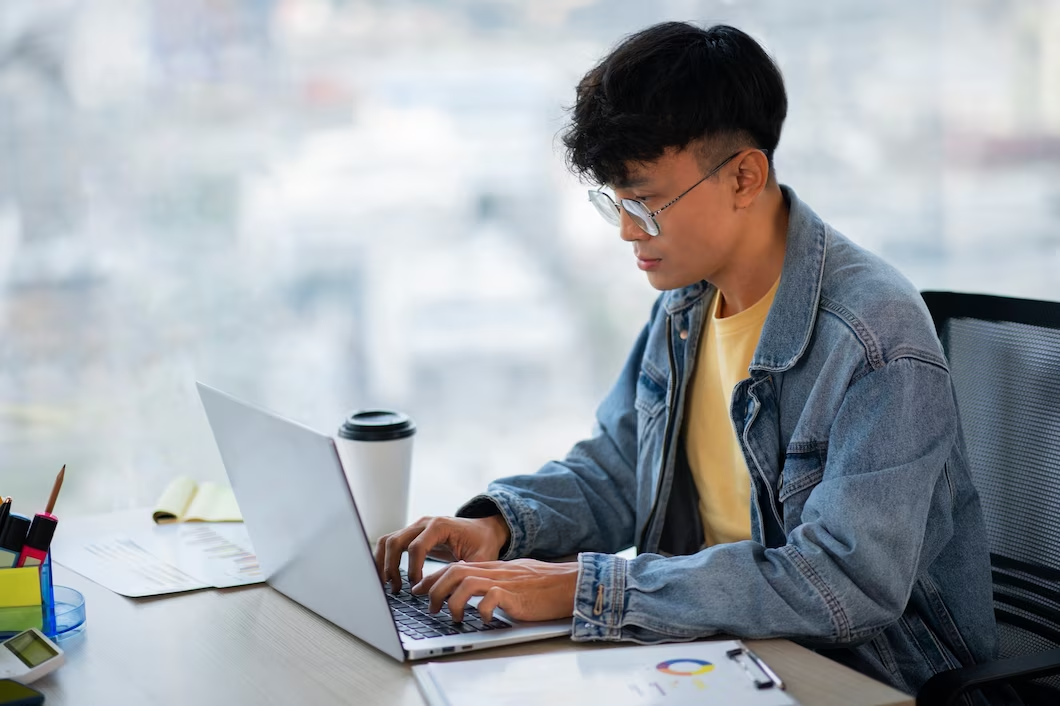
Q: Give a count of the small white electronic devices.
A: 1